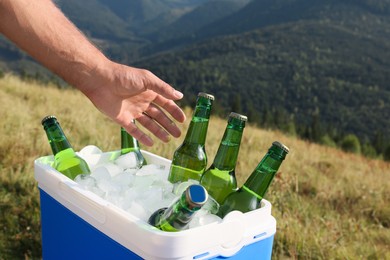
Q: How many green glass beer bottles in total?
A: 6